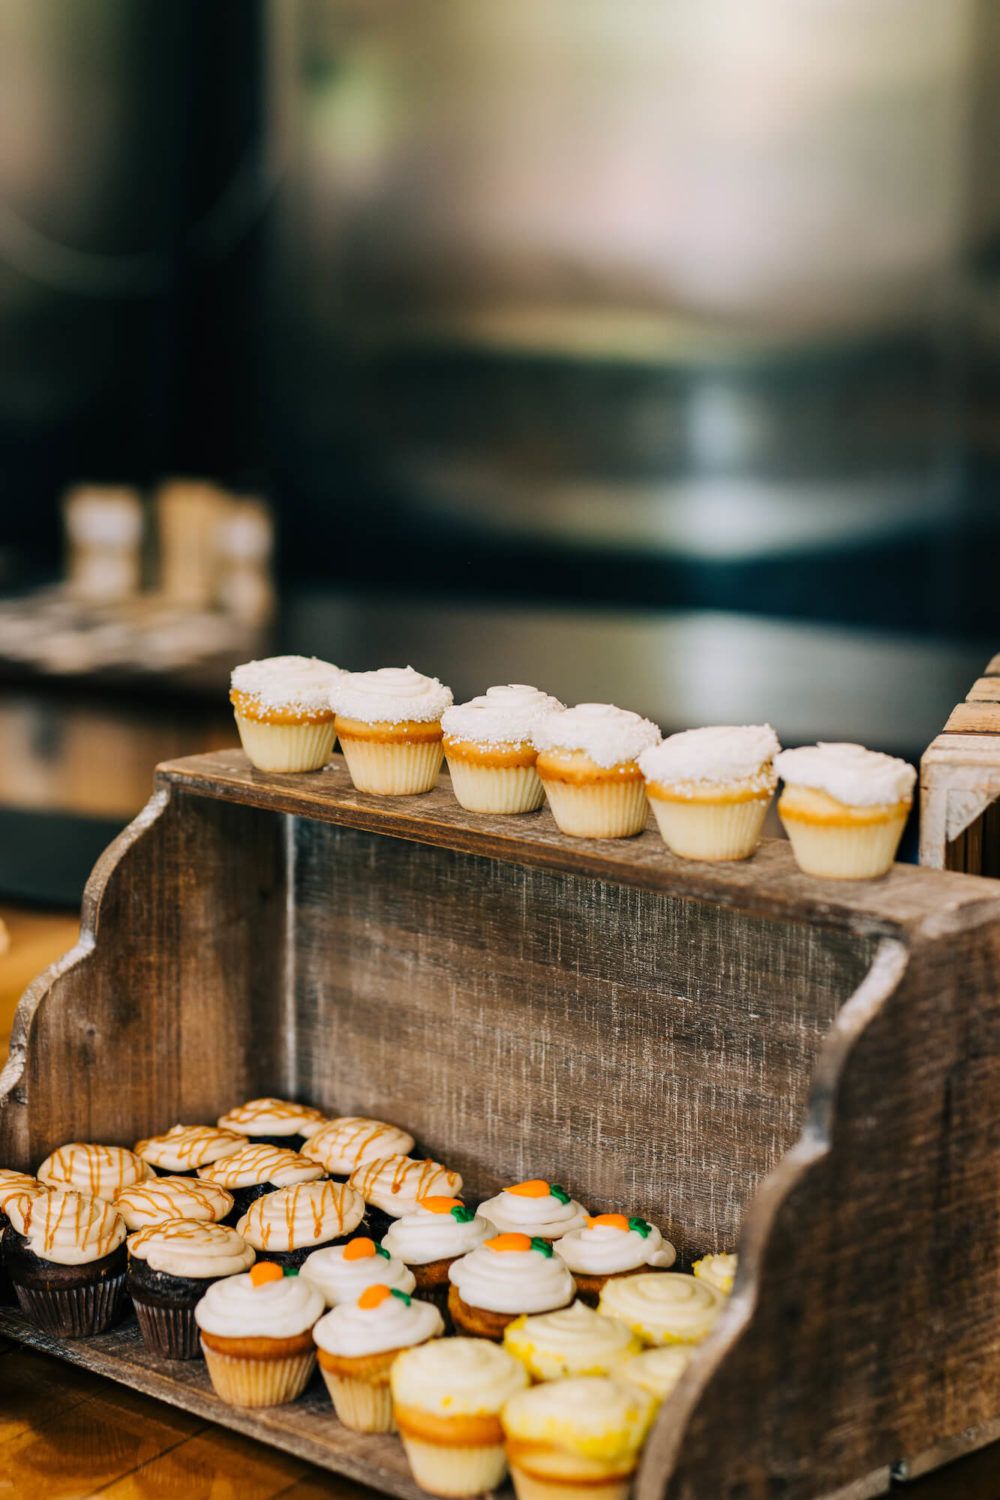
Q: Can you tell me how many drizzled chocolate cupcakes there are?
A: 11